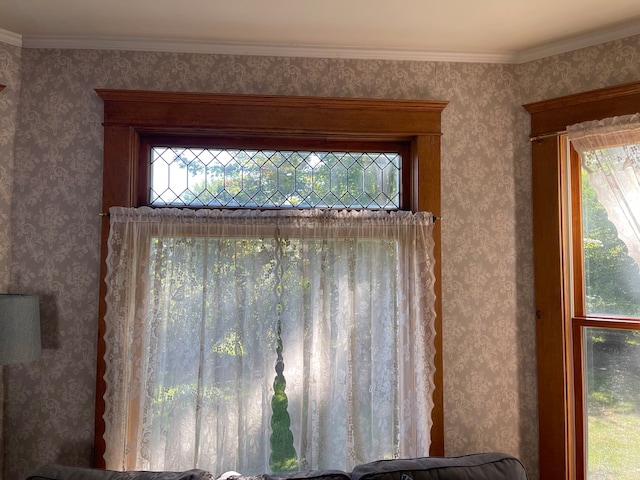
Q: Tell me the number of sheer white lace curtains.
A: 3